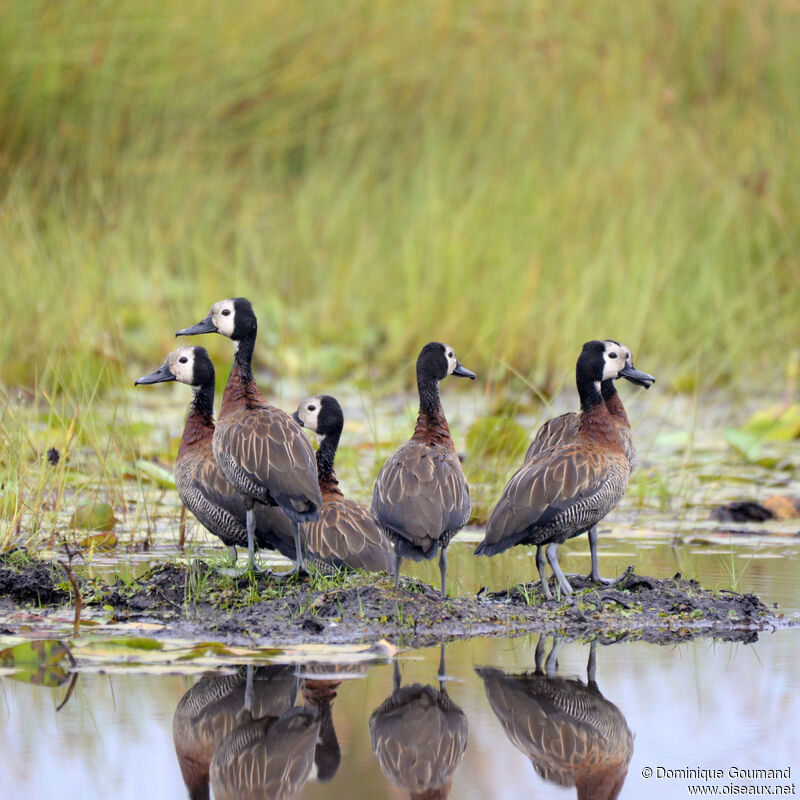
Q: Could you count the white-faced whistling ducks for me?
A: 6